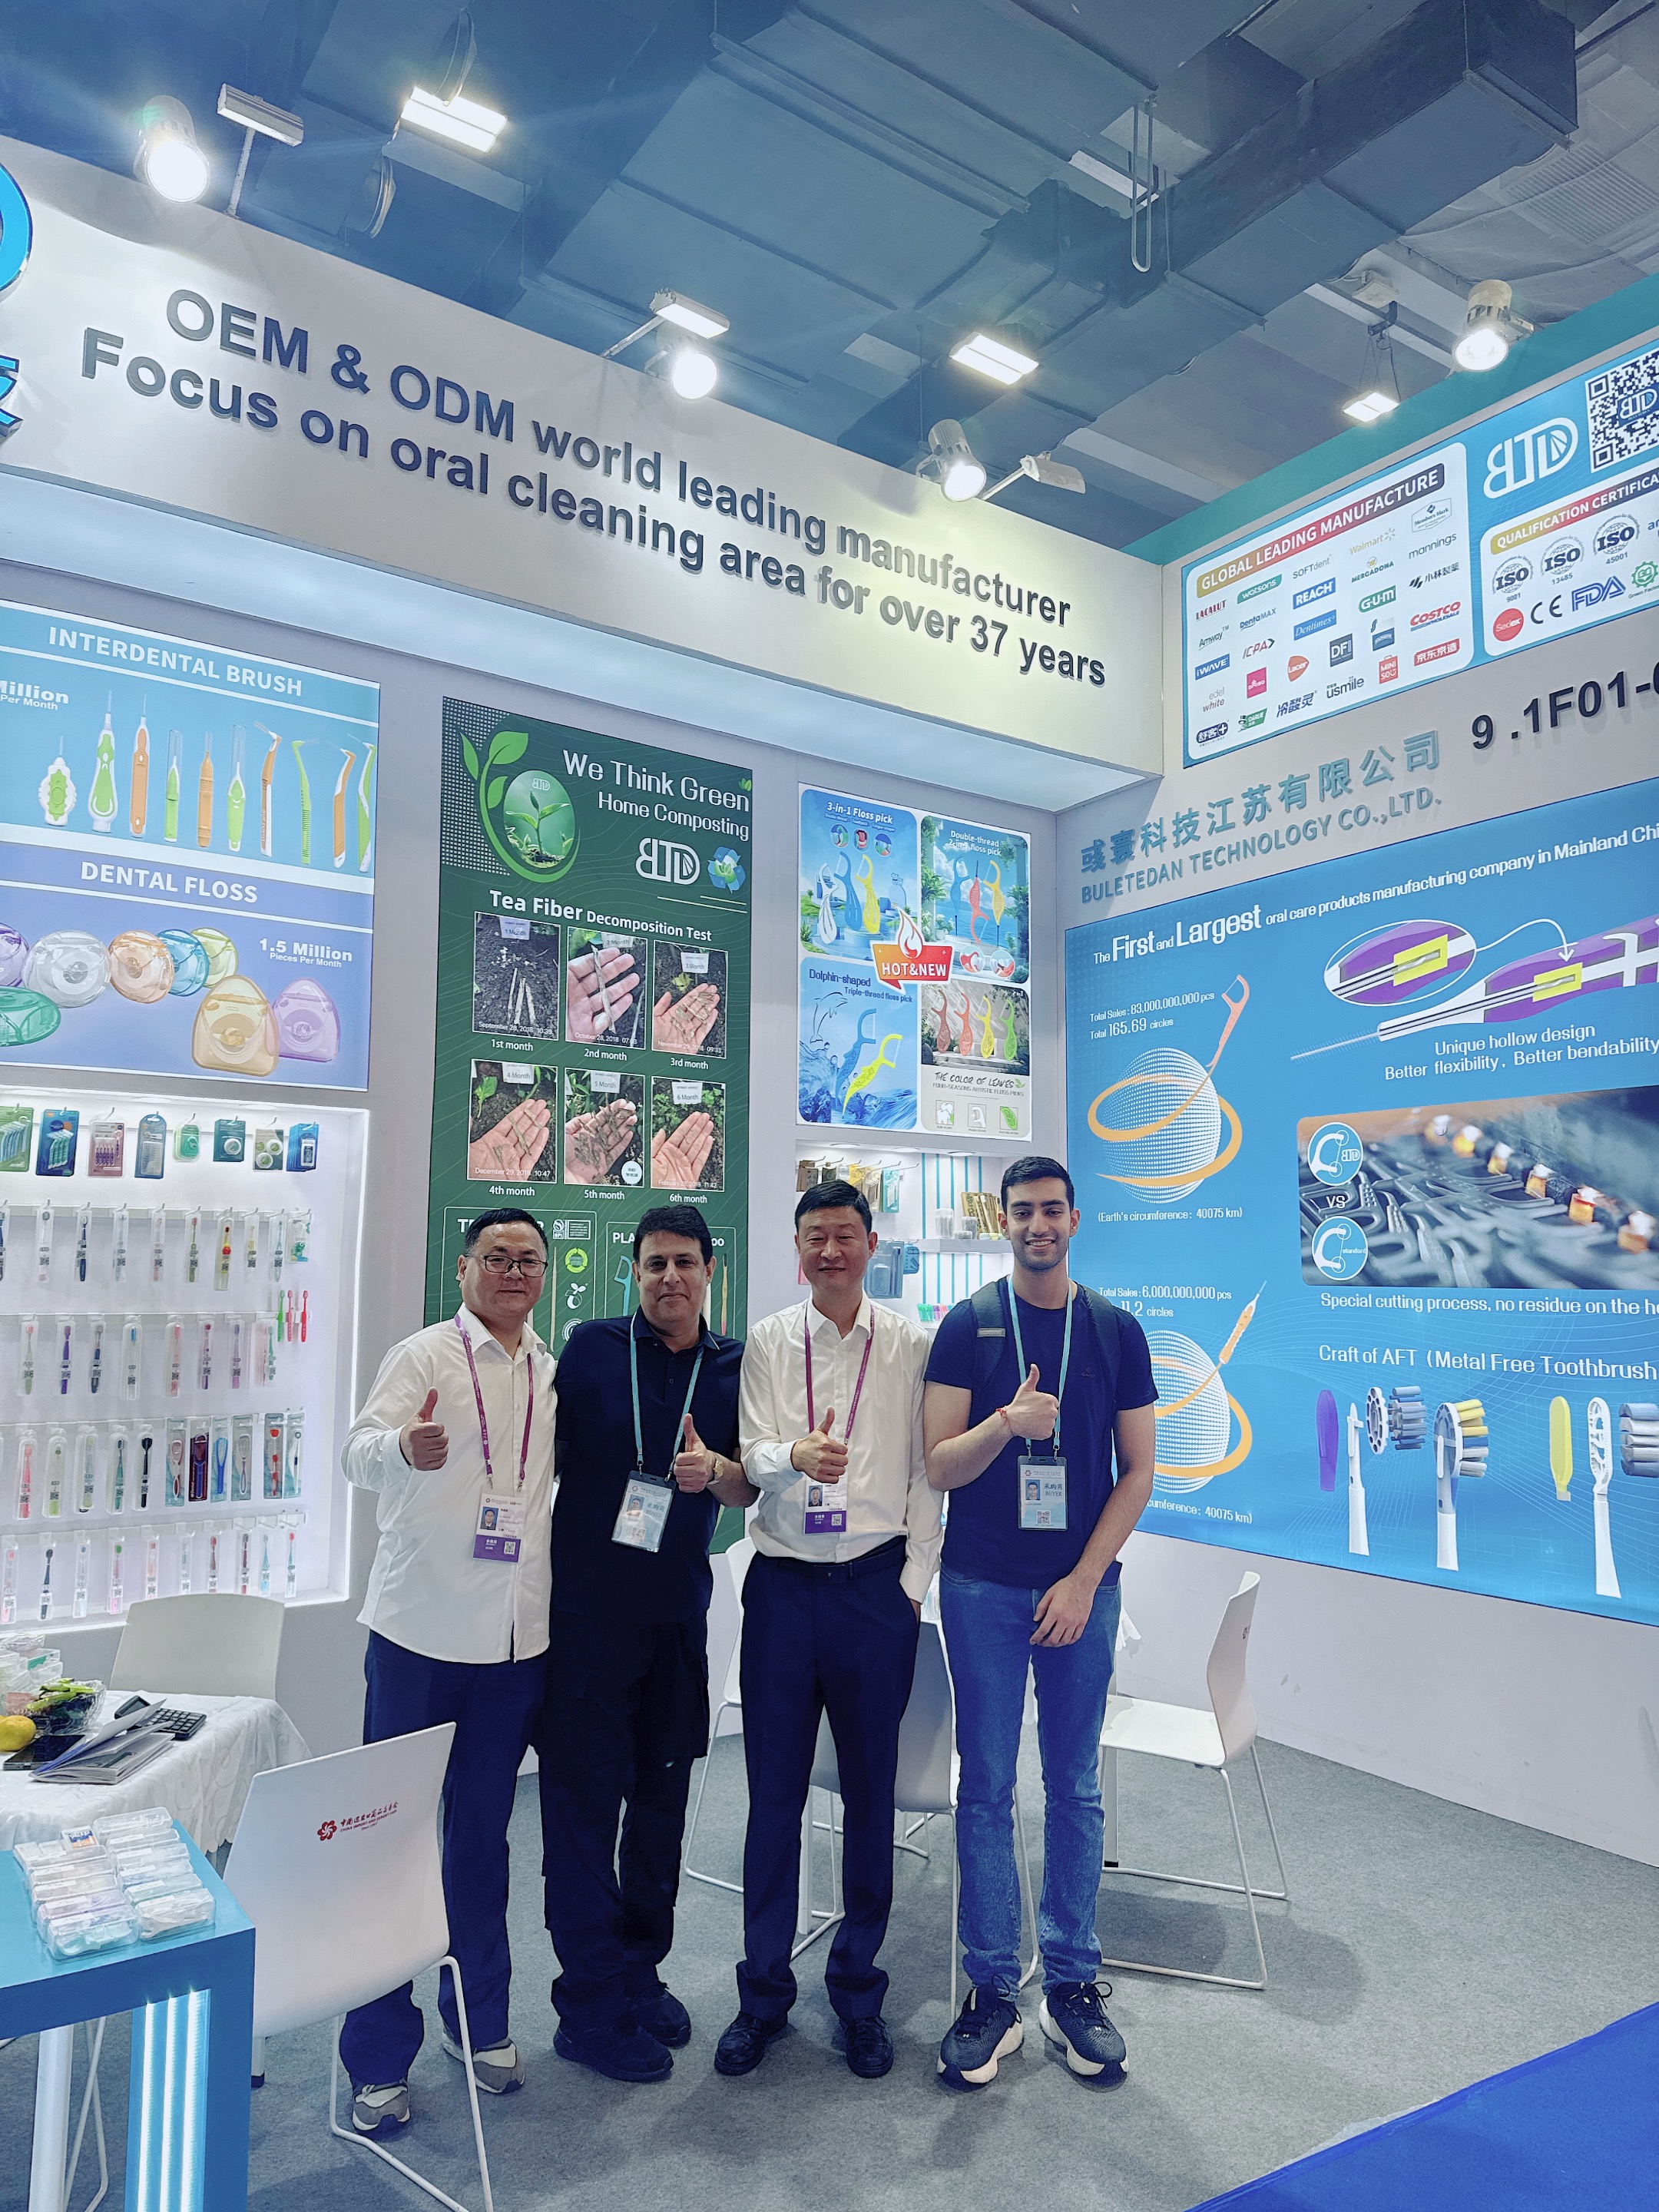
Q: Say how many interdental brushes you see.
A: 10